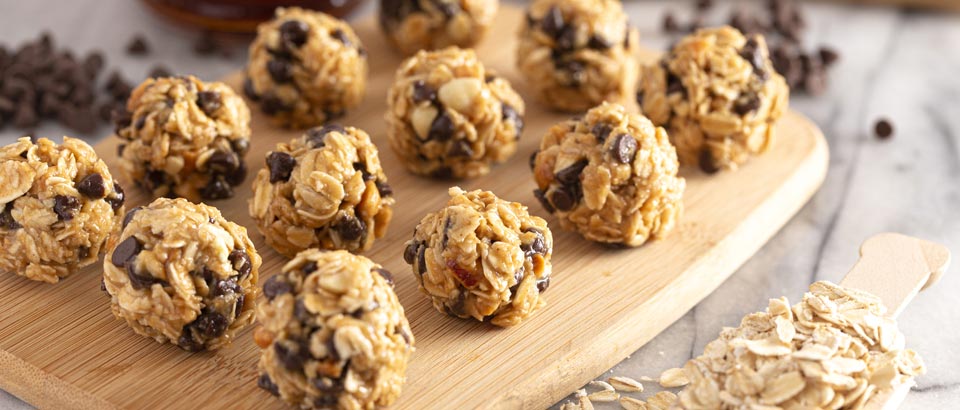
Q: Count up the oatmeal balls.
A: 12